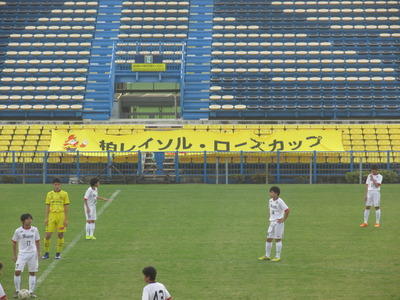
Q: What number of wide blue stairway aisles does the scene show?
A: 2